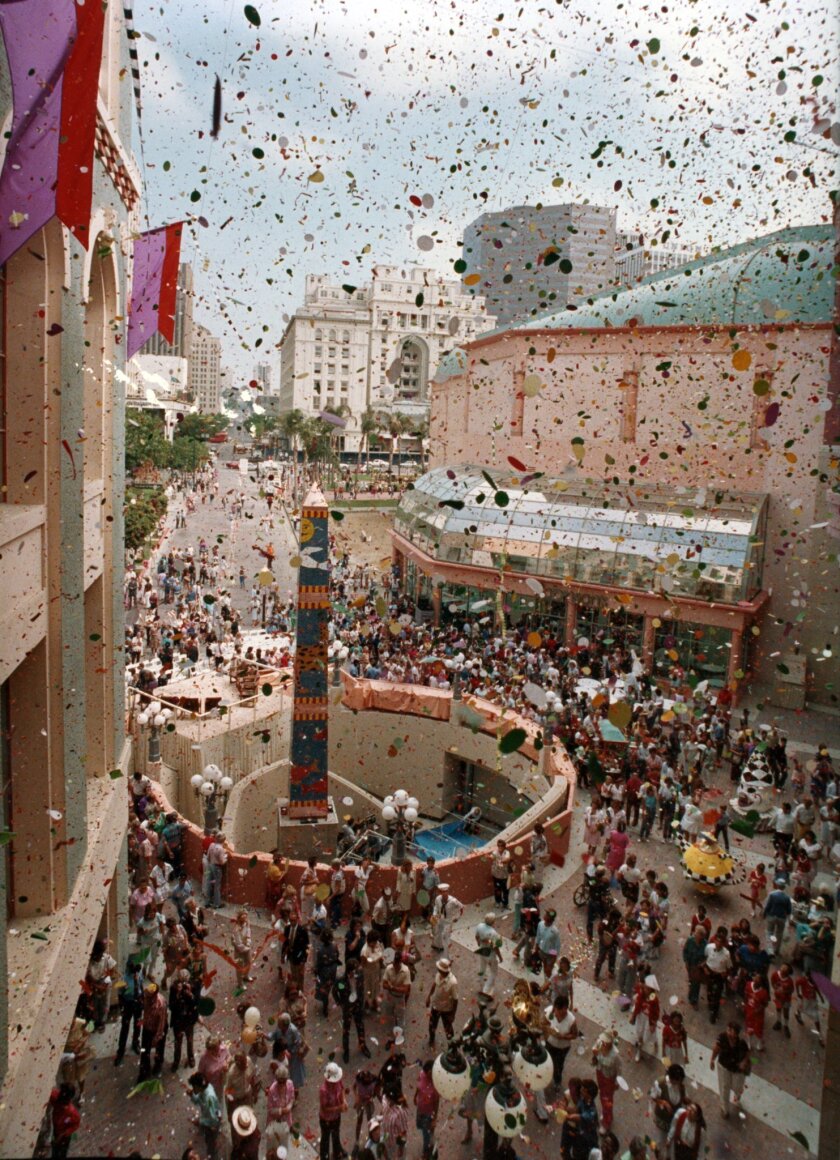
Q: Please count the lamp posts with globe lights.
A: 7